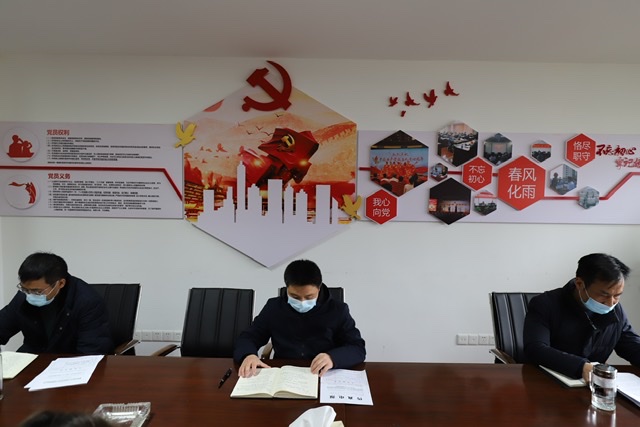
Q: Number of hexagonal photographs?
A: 9